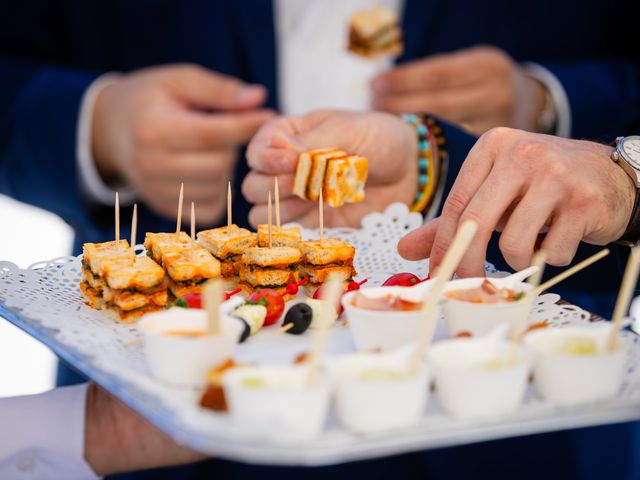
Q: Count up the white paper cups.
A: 7